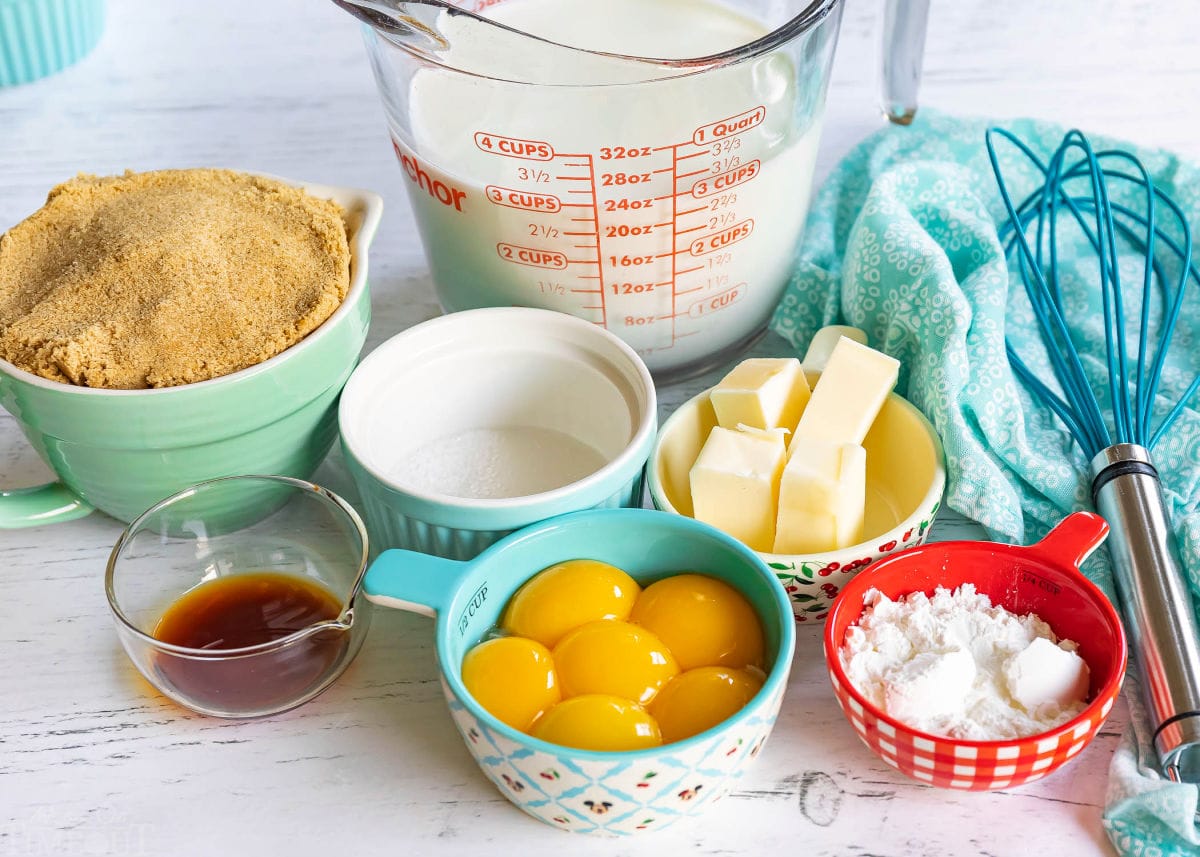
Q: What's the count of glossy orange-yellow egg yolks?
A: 6